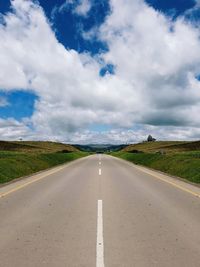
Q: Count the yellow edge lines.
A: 2